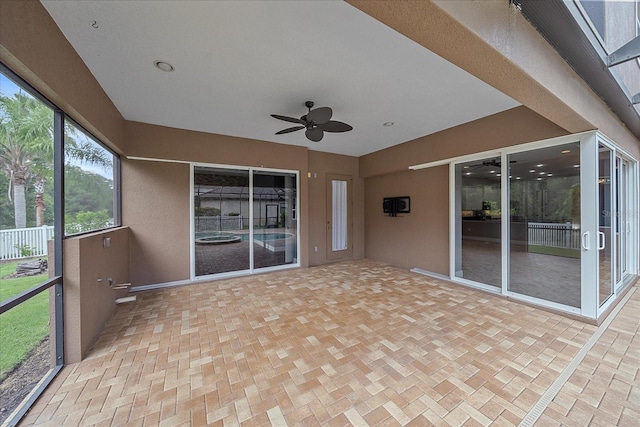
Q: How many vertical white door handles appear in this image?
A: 2